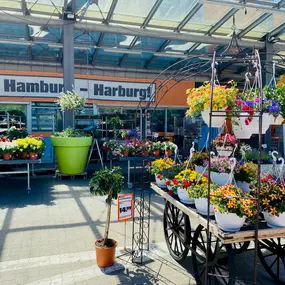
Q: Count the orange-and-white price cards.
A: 1